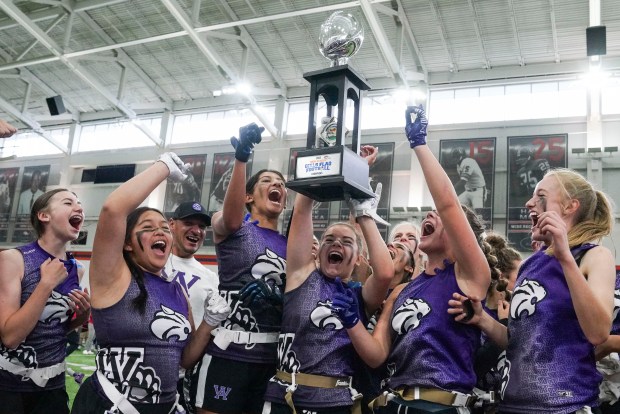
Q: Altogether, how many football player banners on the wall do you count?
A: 8